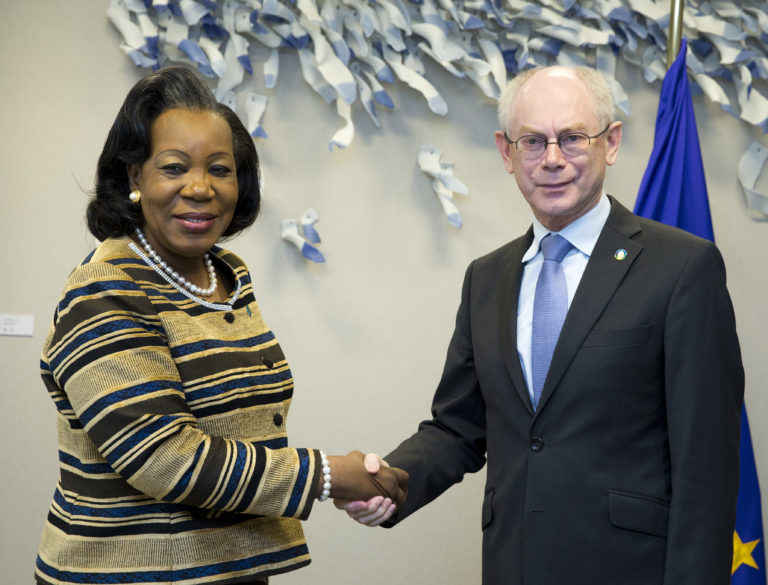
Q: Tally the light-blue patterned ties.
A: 1